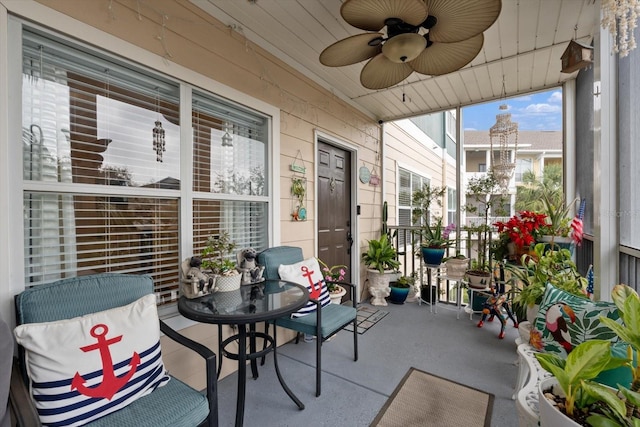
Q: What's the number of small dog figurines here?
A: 2